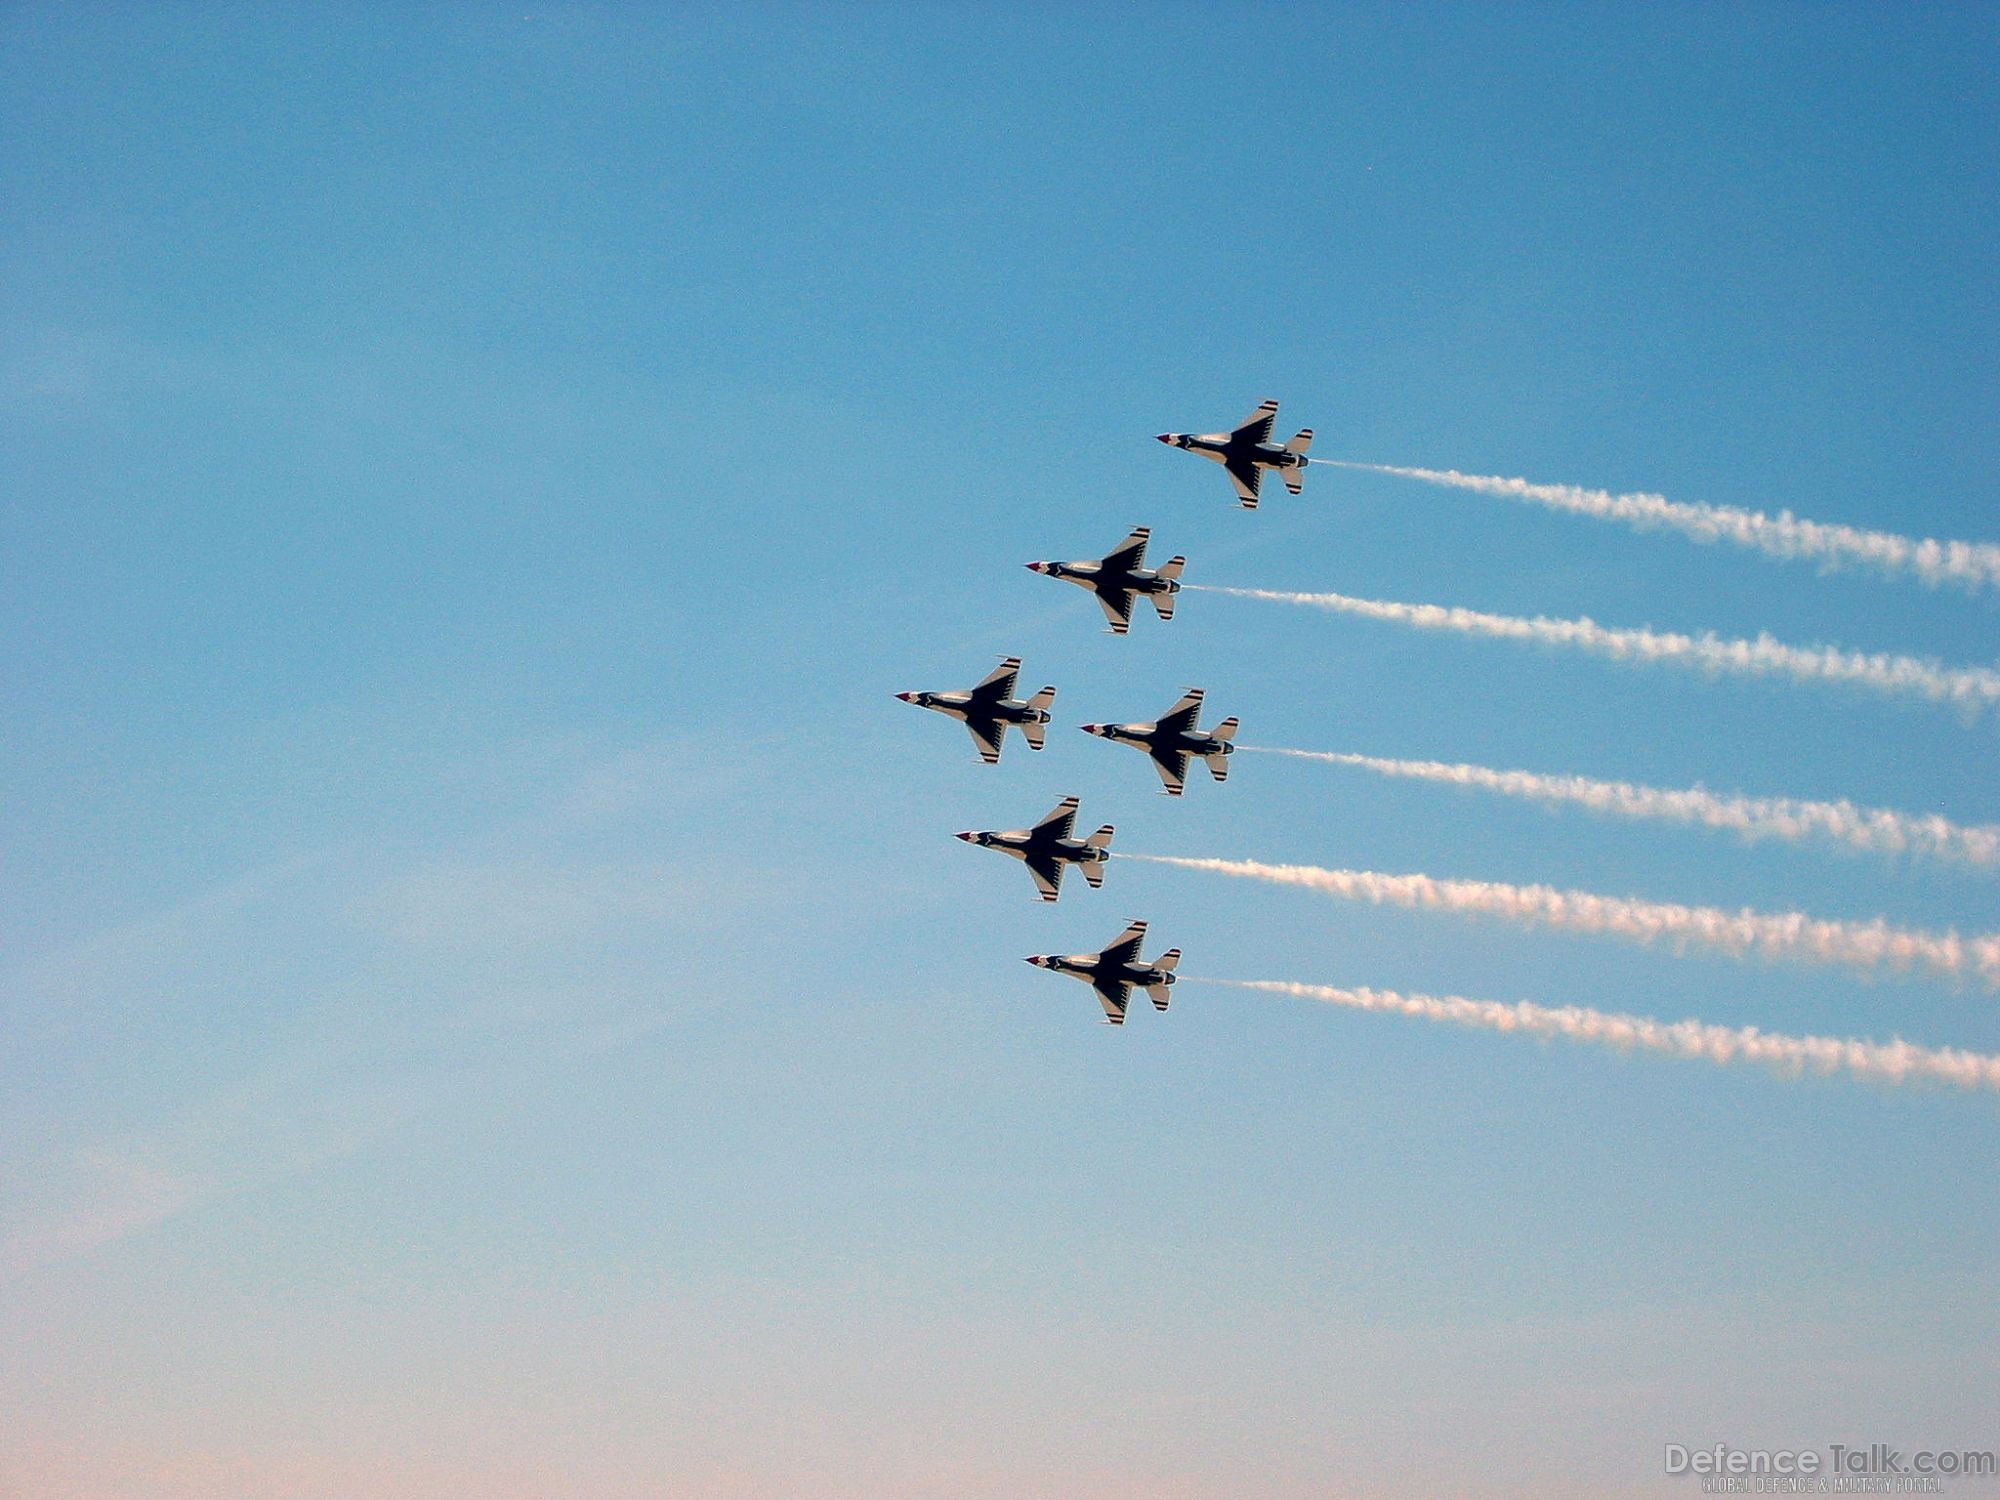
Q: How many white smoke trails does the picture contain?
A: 5